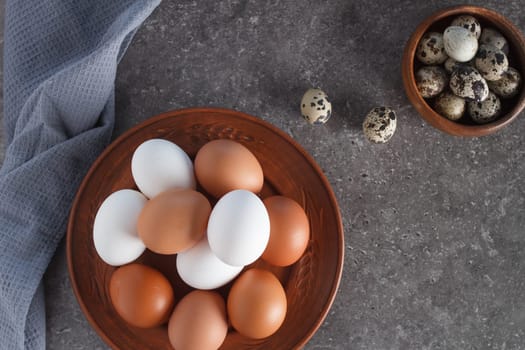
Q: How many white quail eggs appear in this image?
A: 1